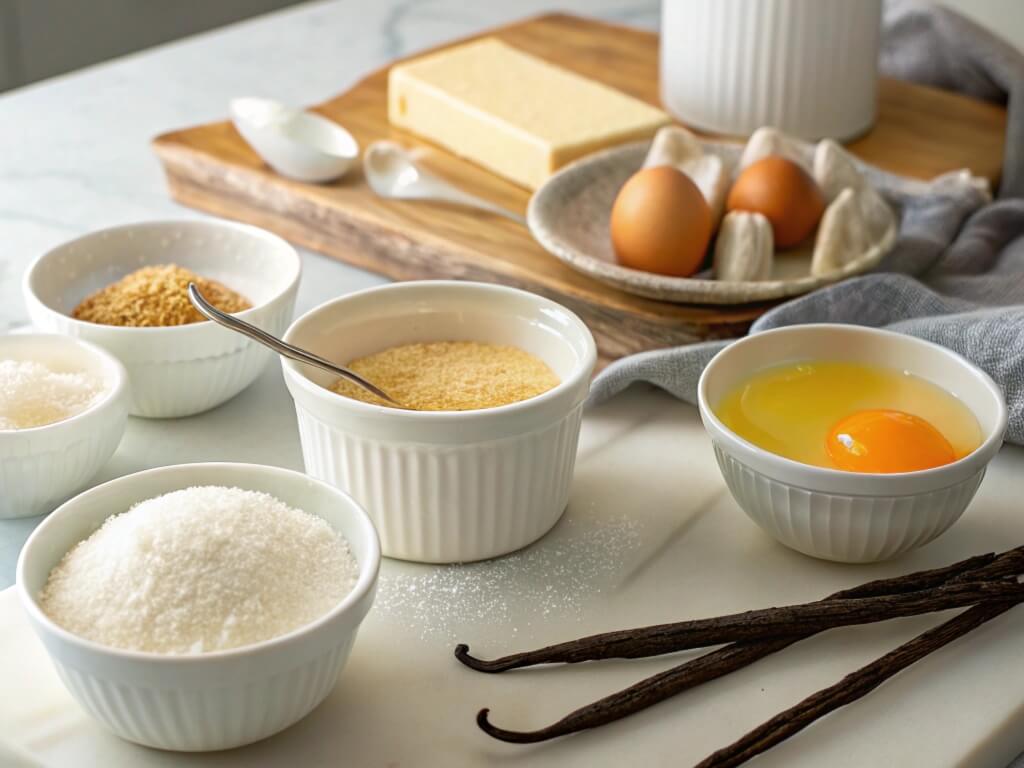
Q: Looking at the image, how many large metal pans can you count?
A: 0